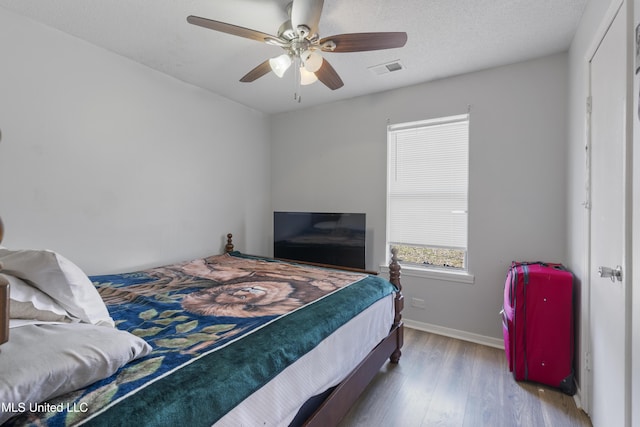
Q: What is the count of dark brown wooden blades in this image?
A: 4